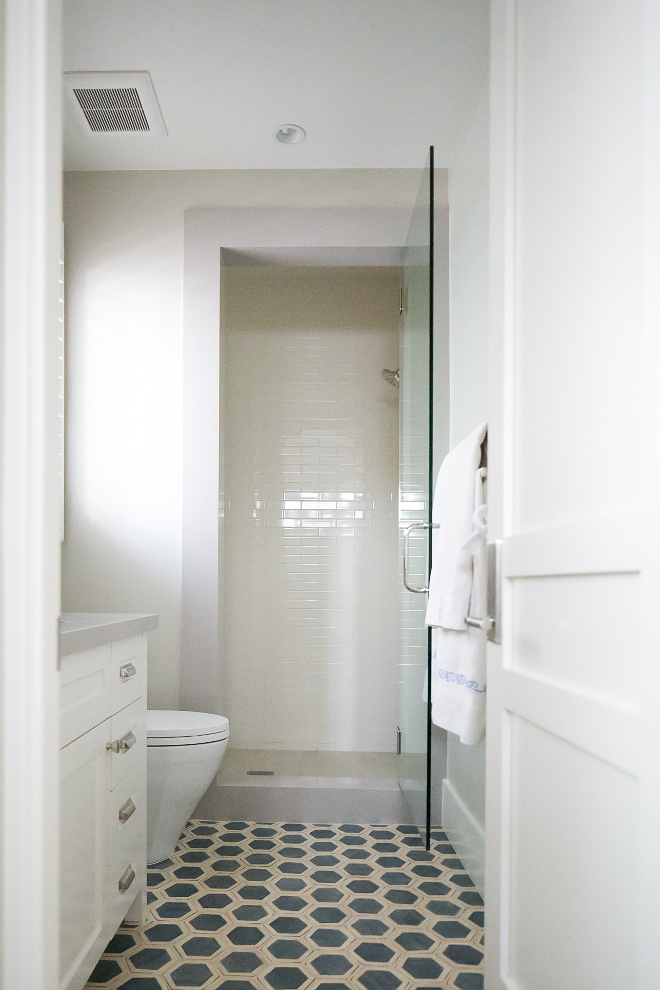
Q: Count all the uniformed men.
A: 0